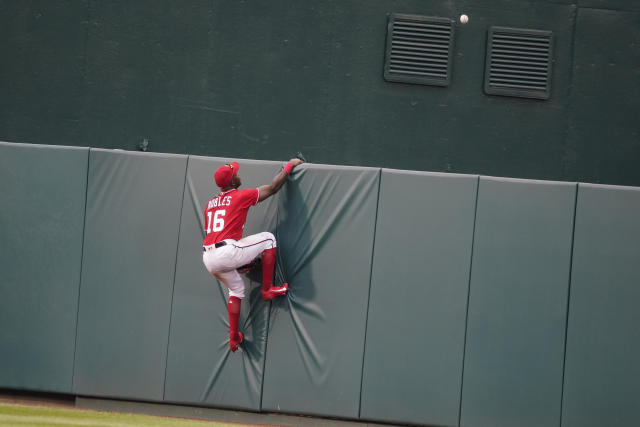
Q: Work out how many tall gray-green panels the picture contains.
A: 7